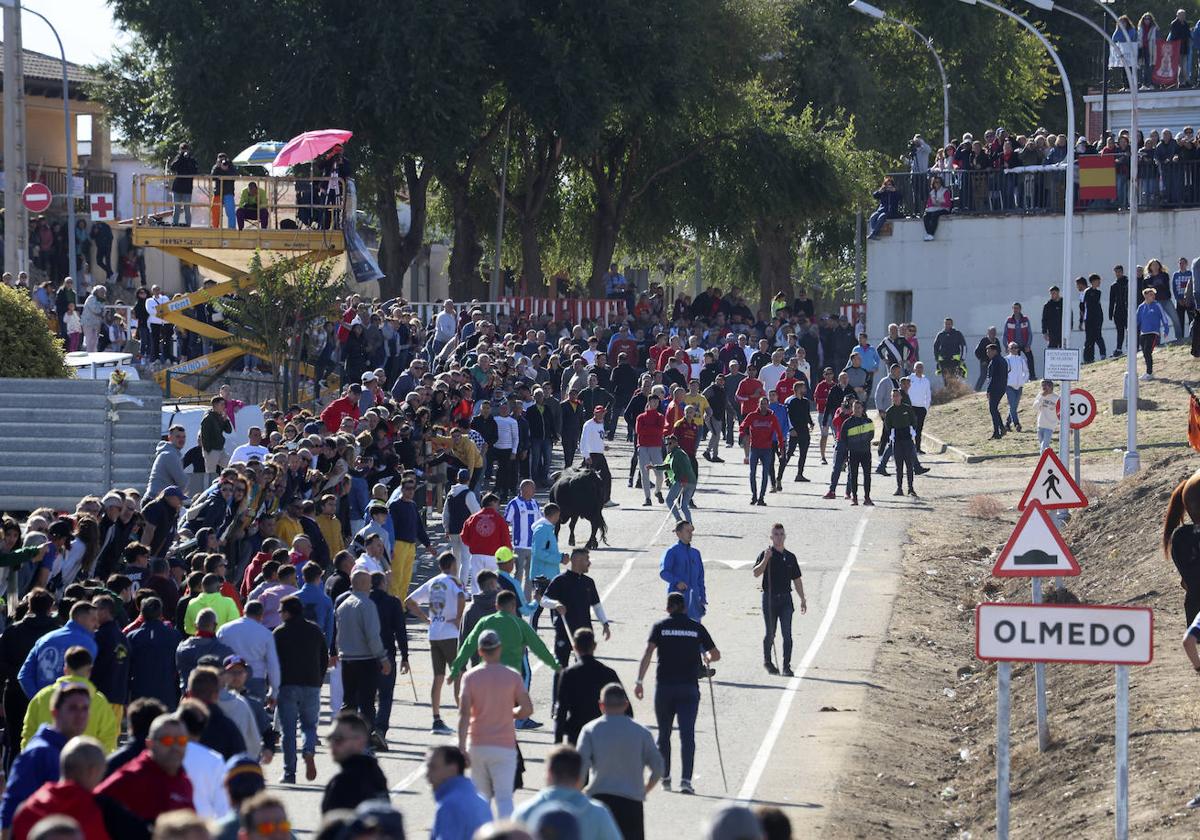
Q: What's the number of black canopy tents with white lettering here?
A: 0